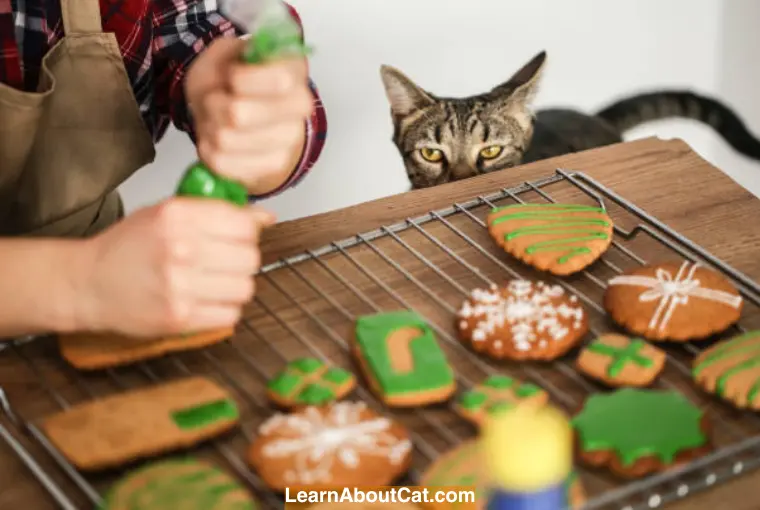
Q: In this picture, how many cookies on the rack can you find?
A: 14